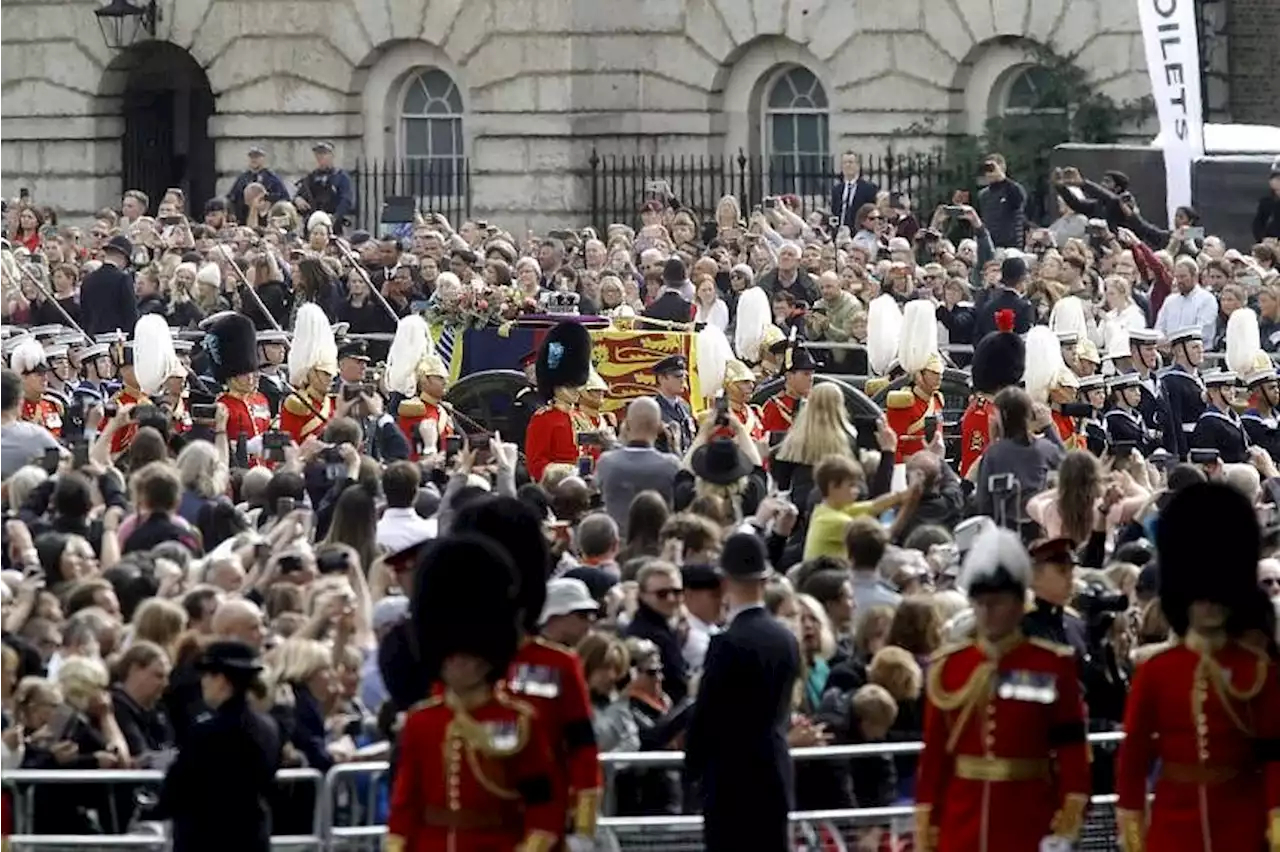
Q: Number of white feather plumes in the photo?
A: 12